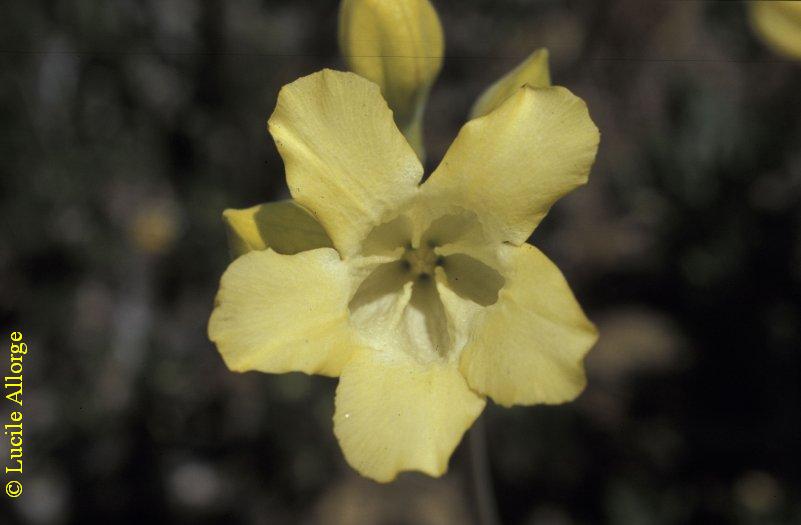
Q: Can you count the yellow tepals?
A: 5